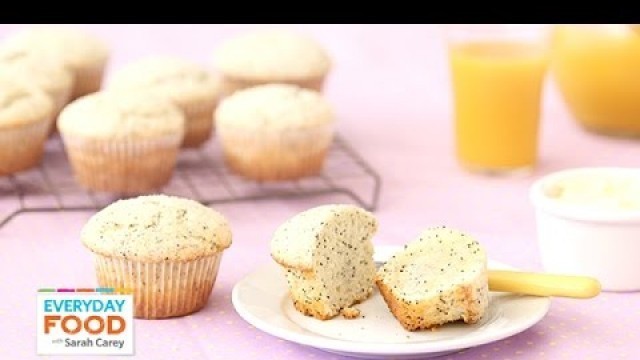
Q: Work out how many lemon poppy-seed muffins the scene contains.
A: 9